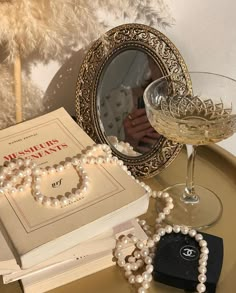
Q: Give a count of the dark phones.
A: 1